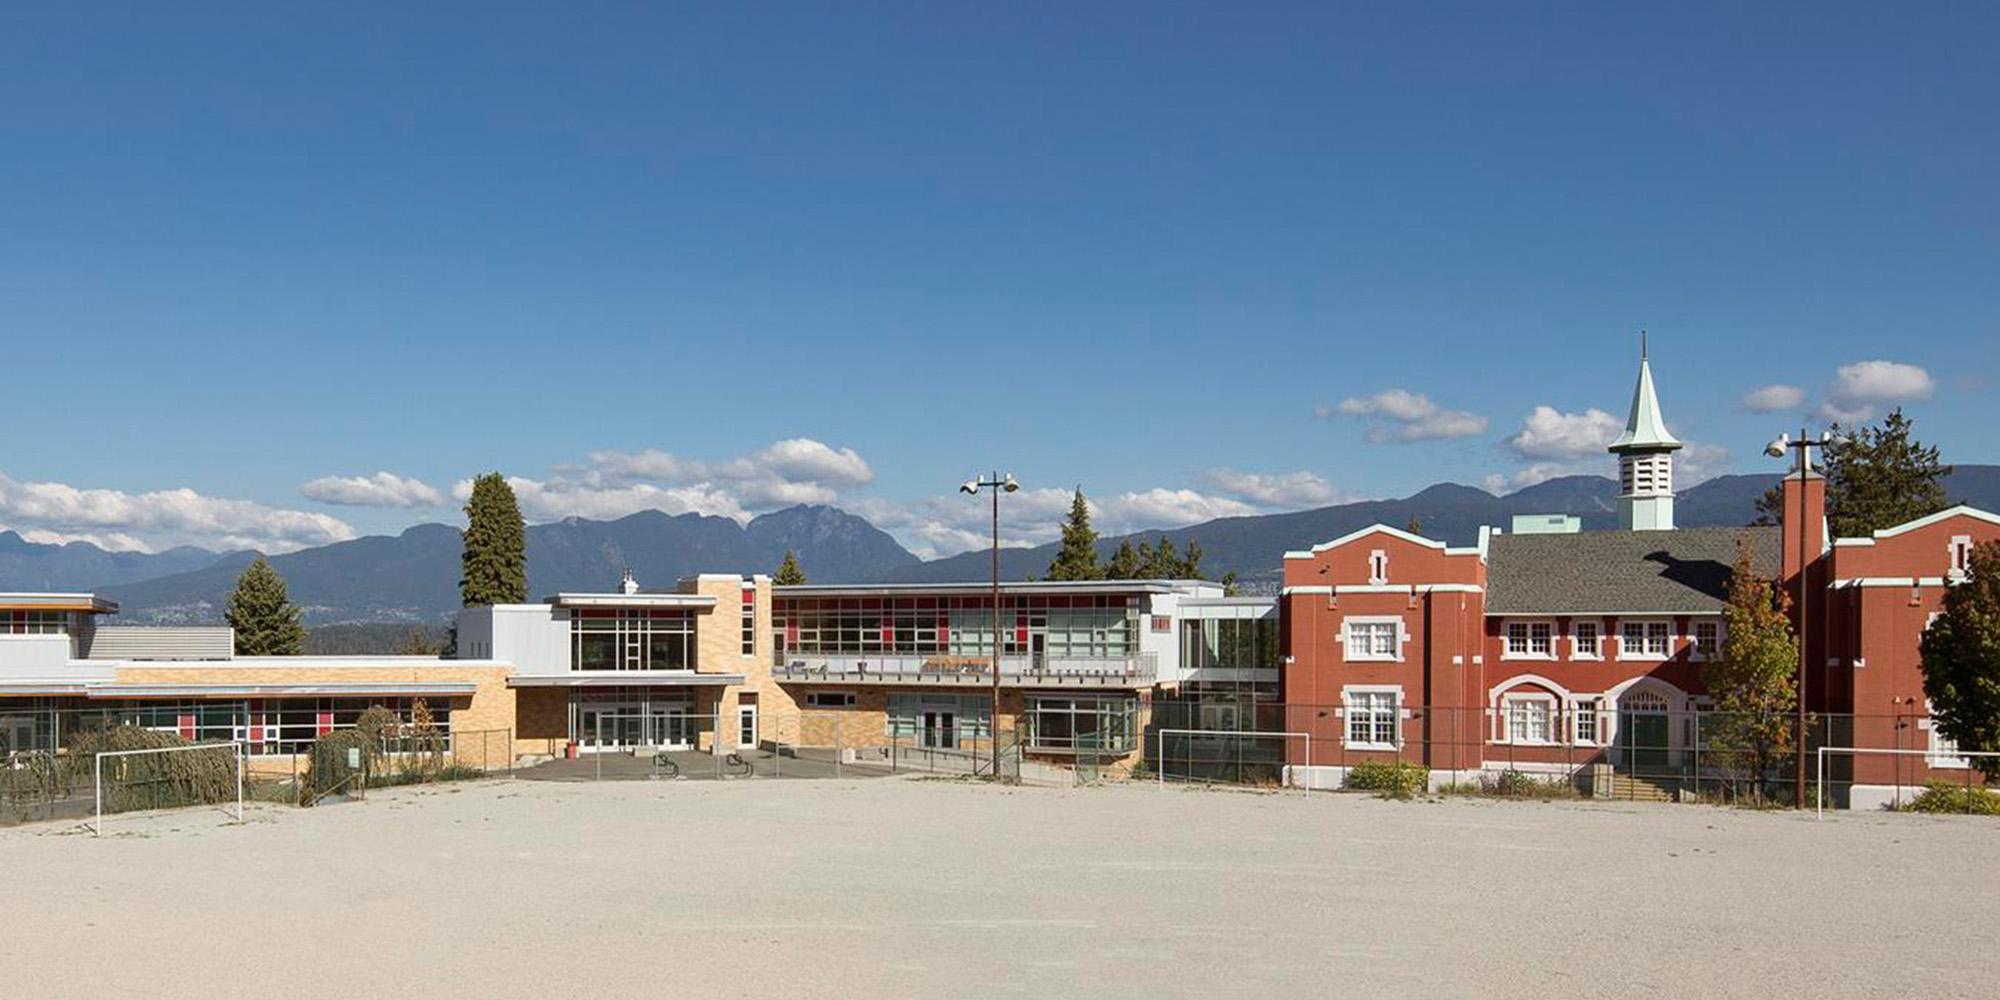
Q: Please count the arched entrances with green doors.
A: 1